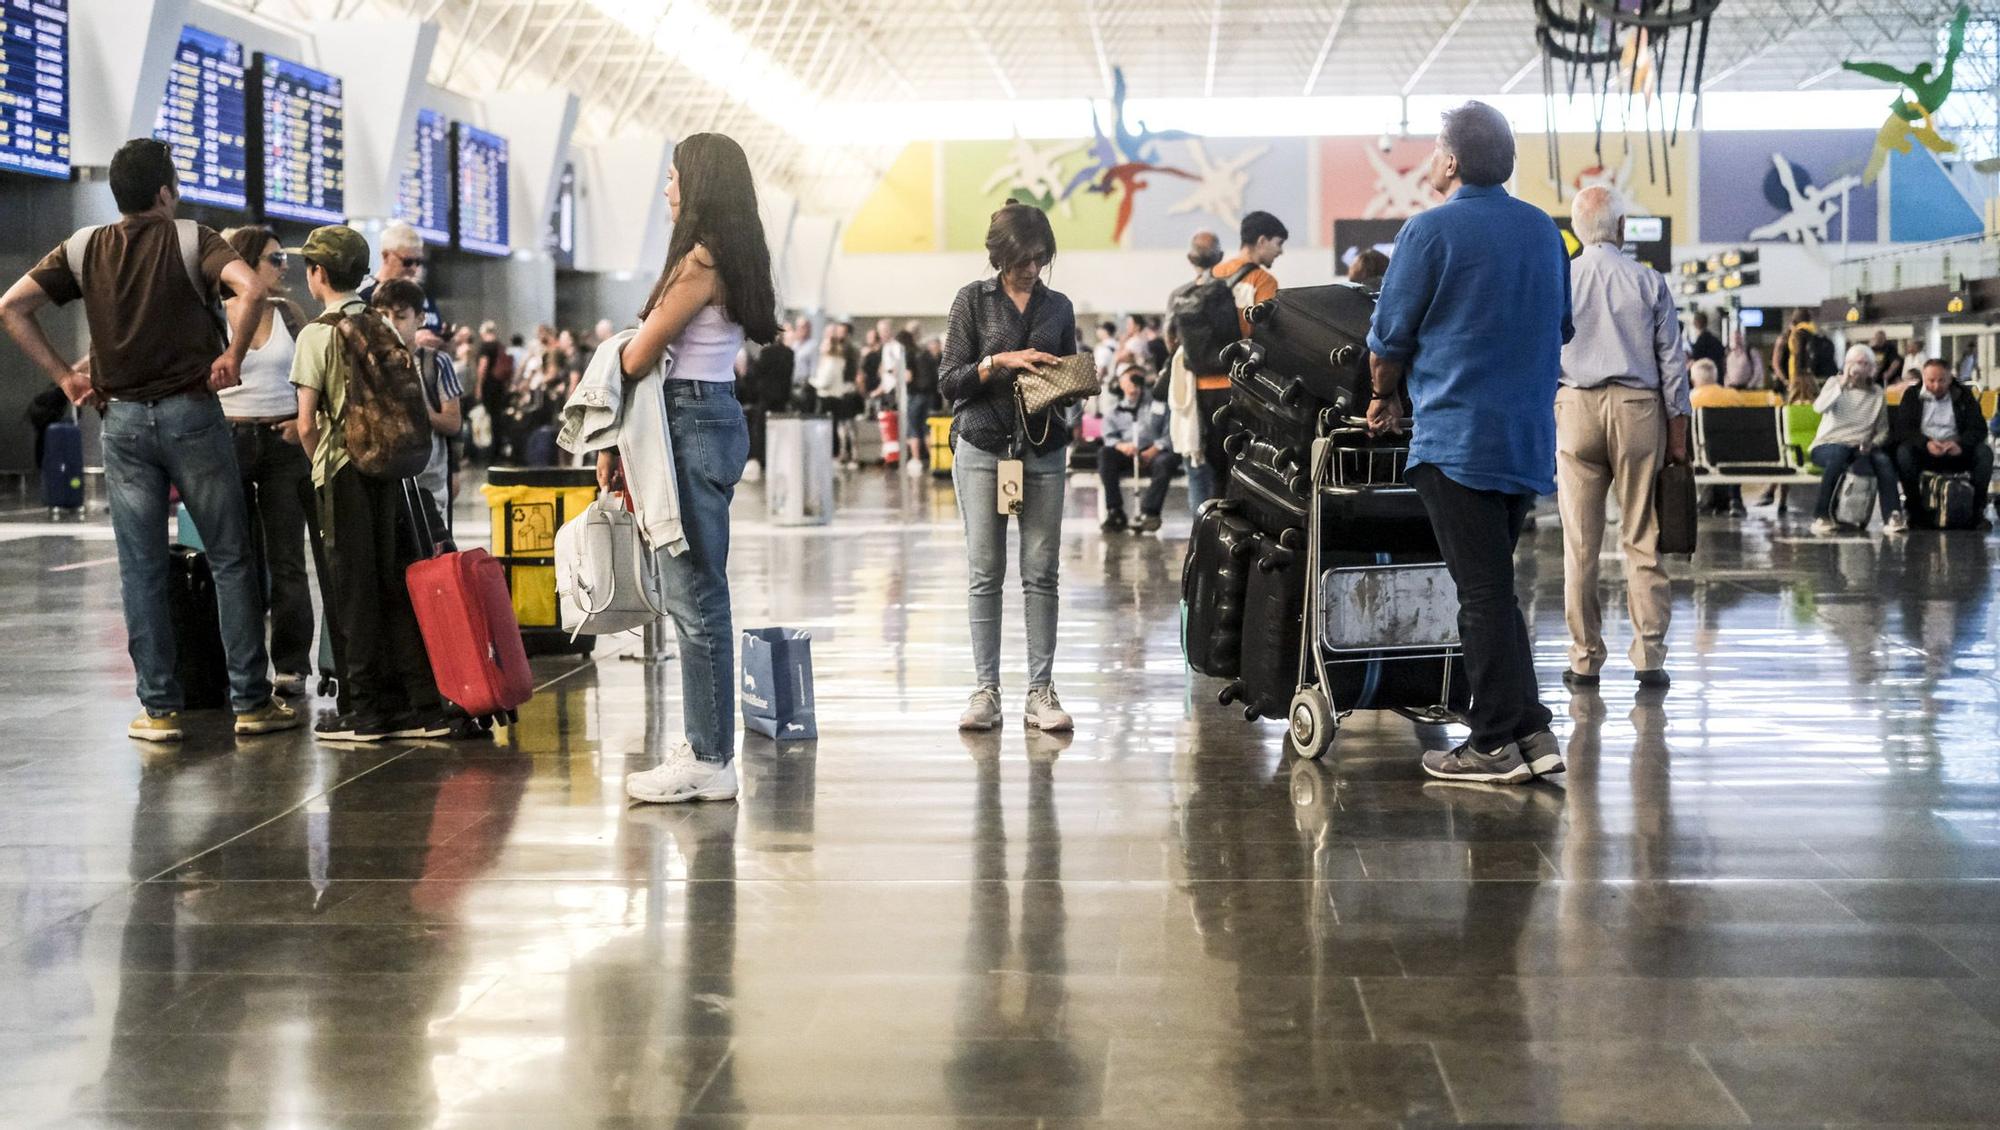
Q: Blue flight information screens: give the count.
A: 5